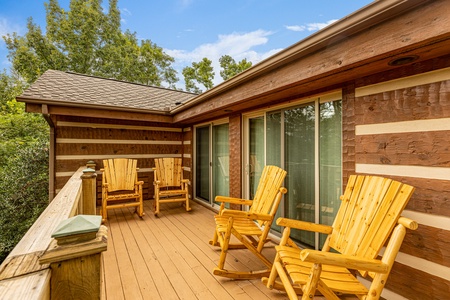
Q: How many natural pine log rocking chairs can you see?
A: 4